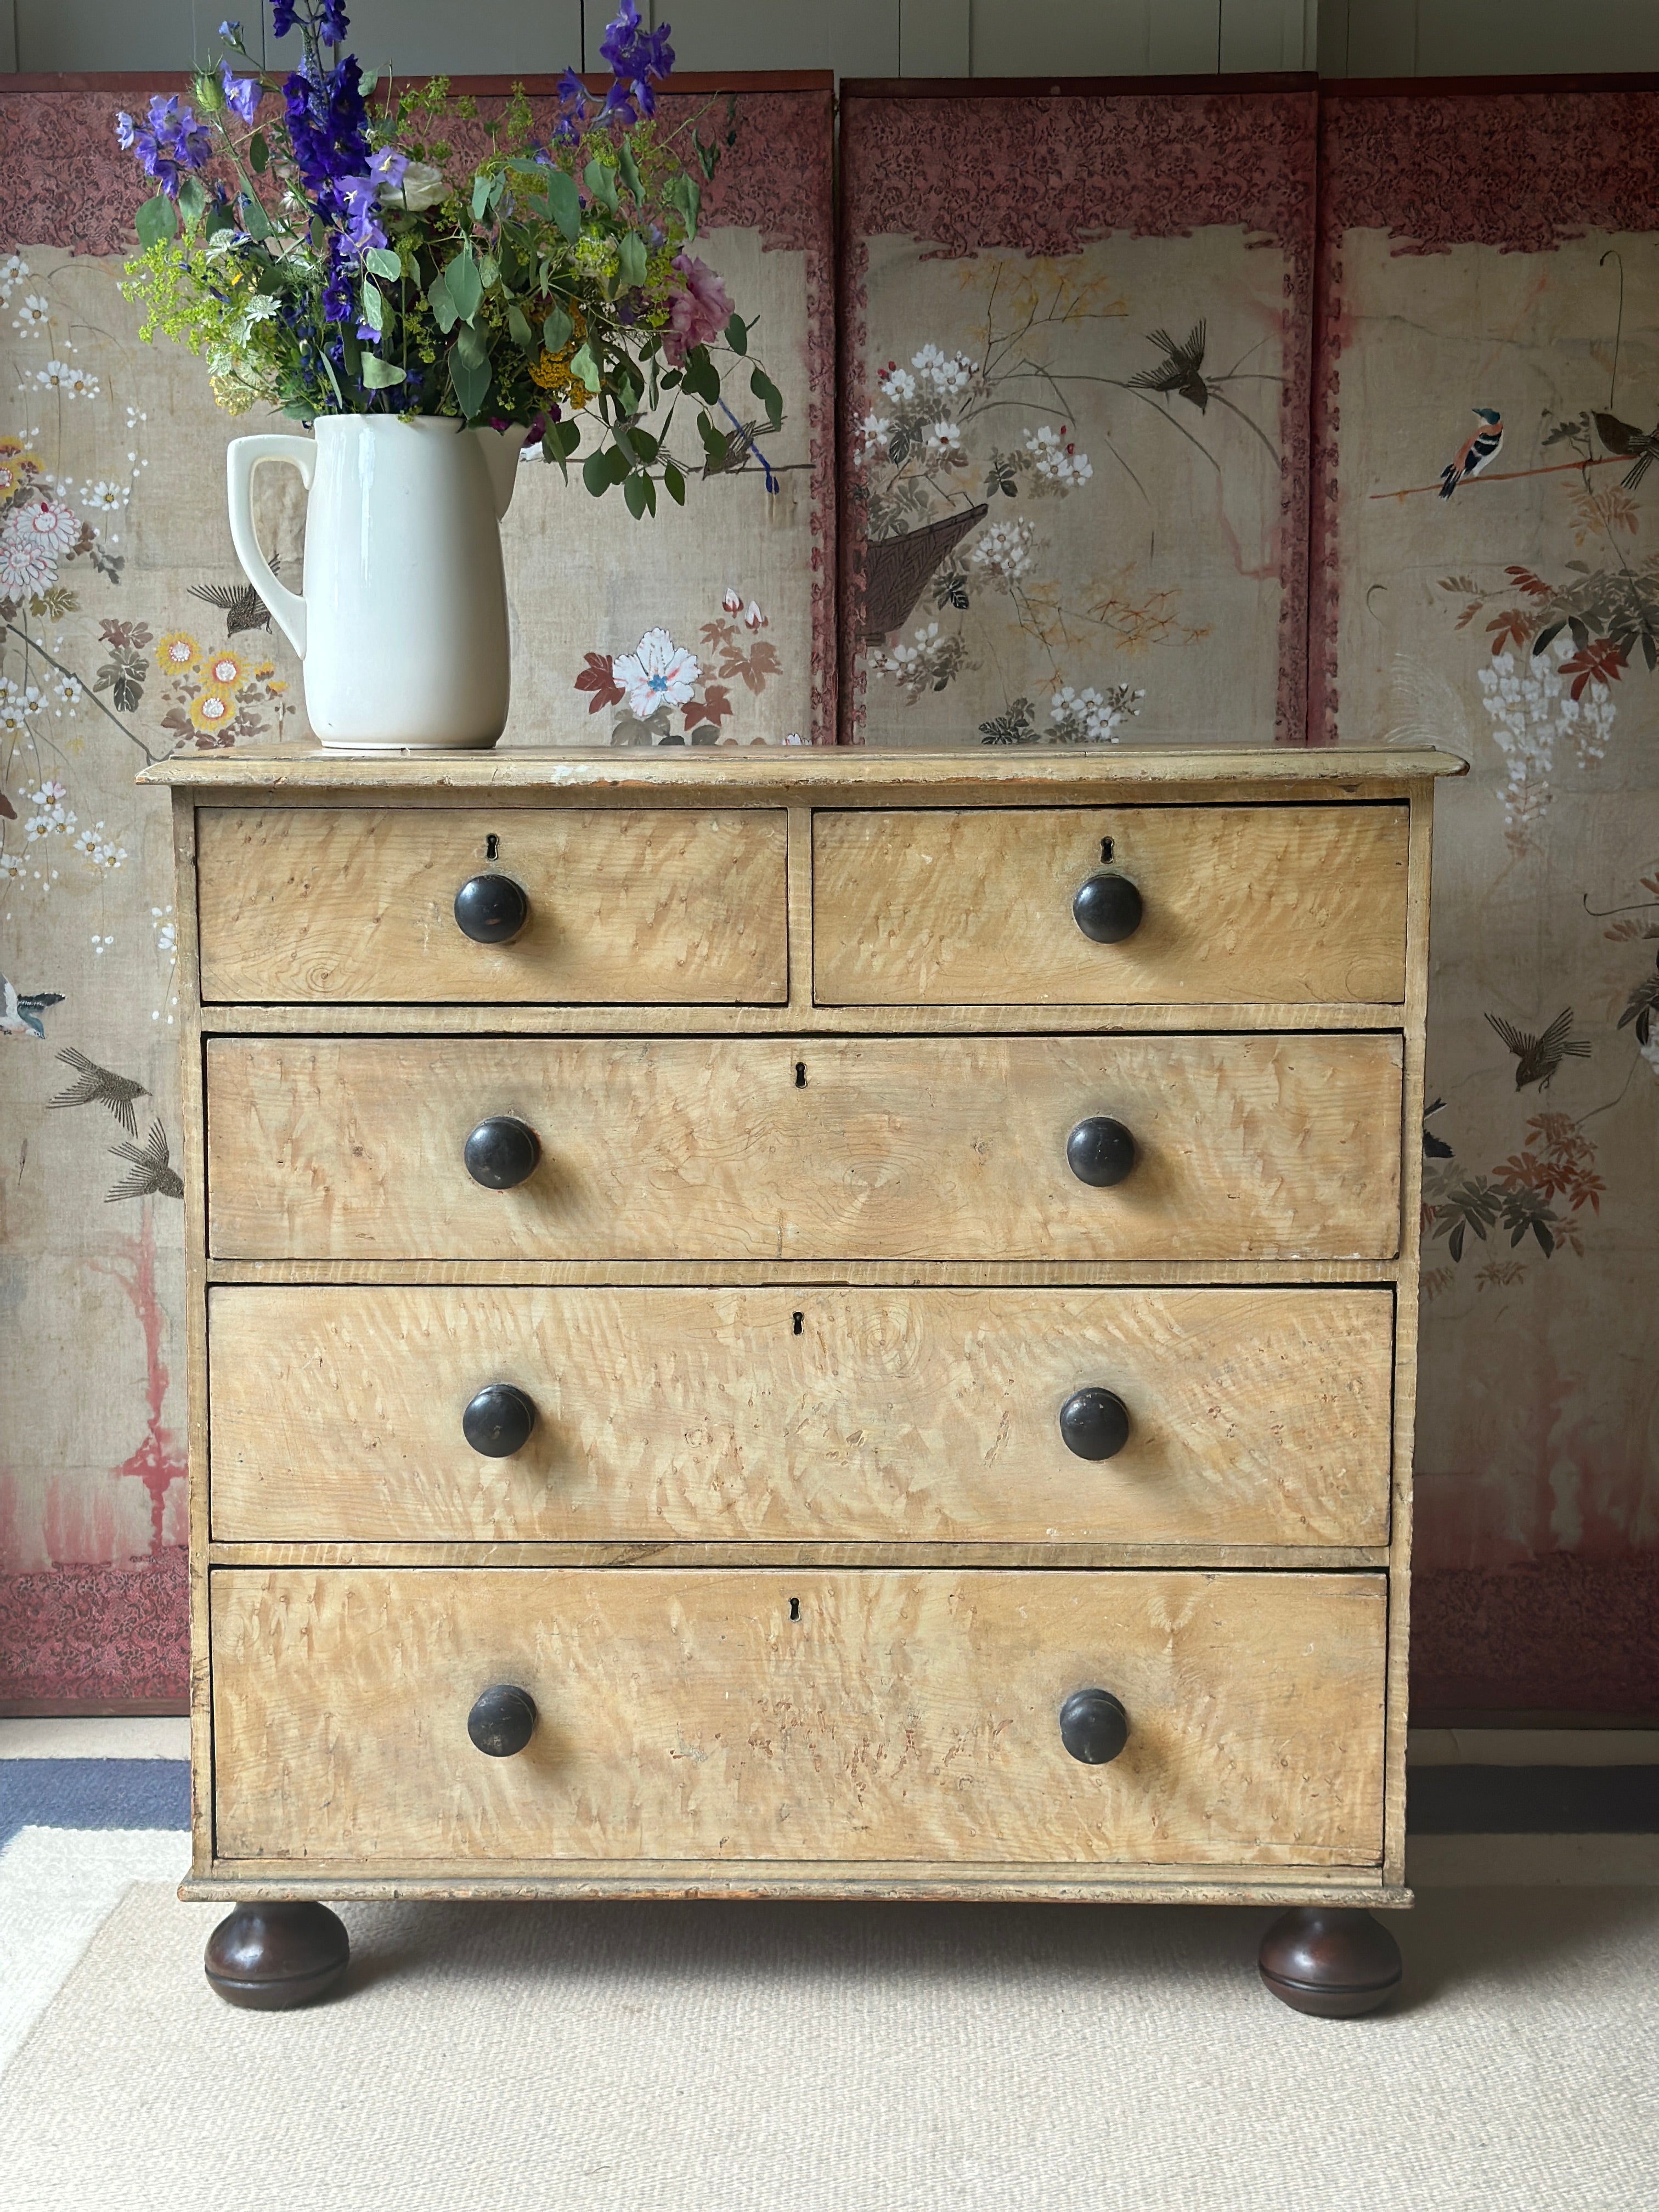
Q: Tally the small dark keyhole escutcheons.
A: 5